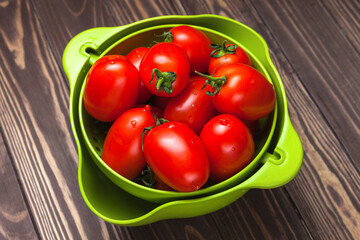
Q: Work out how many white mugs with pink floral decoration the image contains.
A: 0